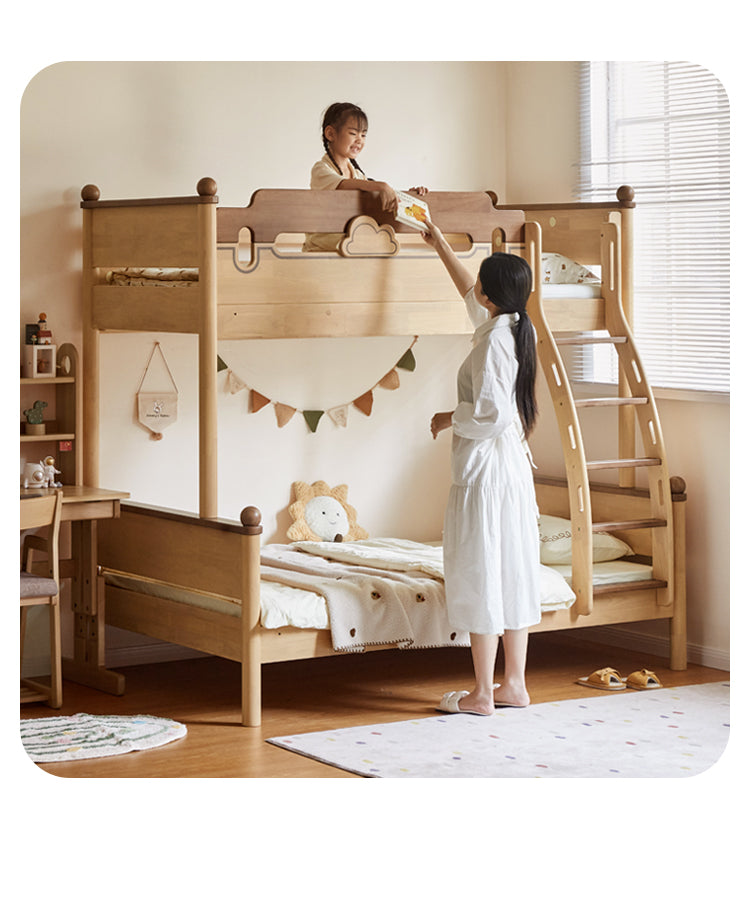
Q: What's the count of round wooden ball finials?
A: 6